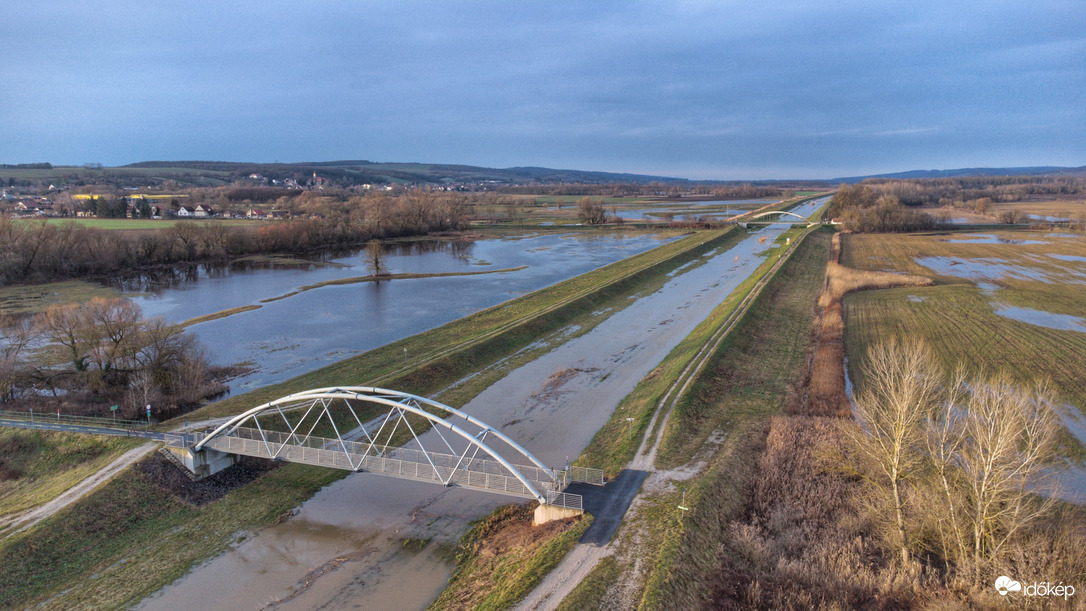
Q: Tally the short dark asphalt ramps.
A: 1